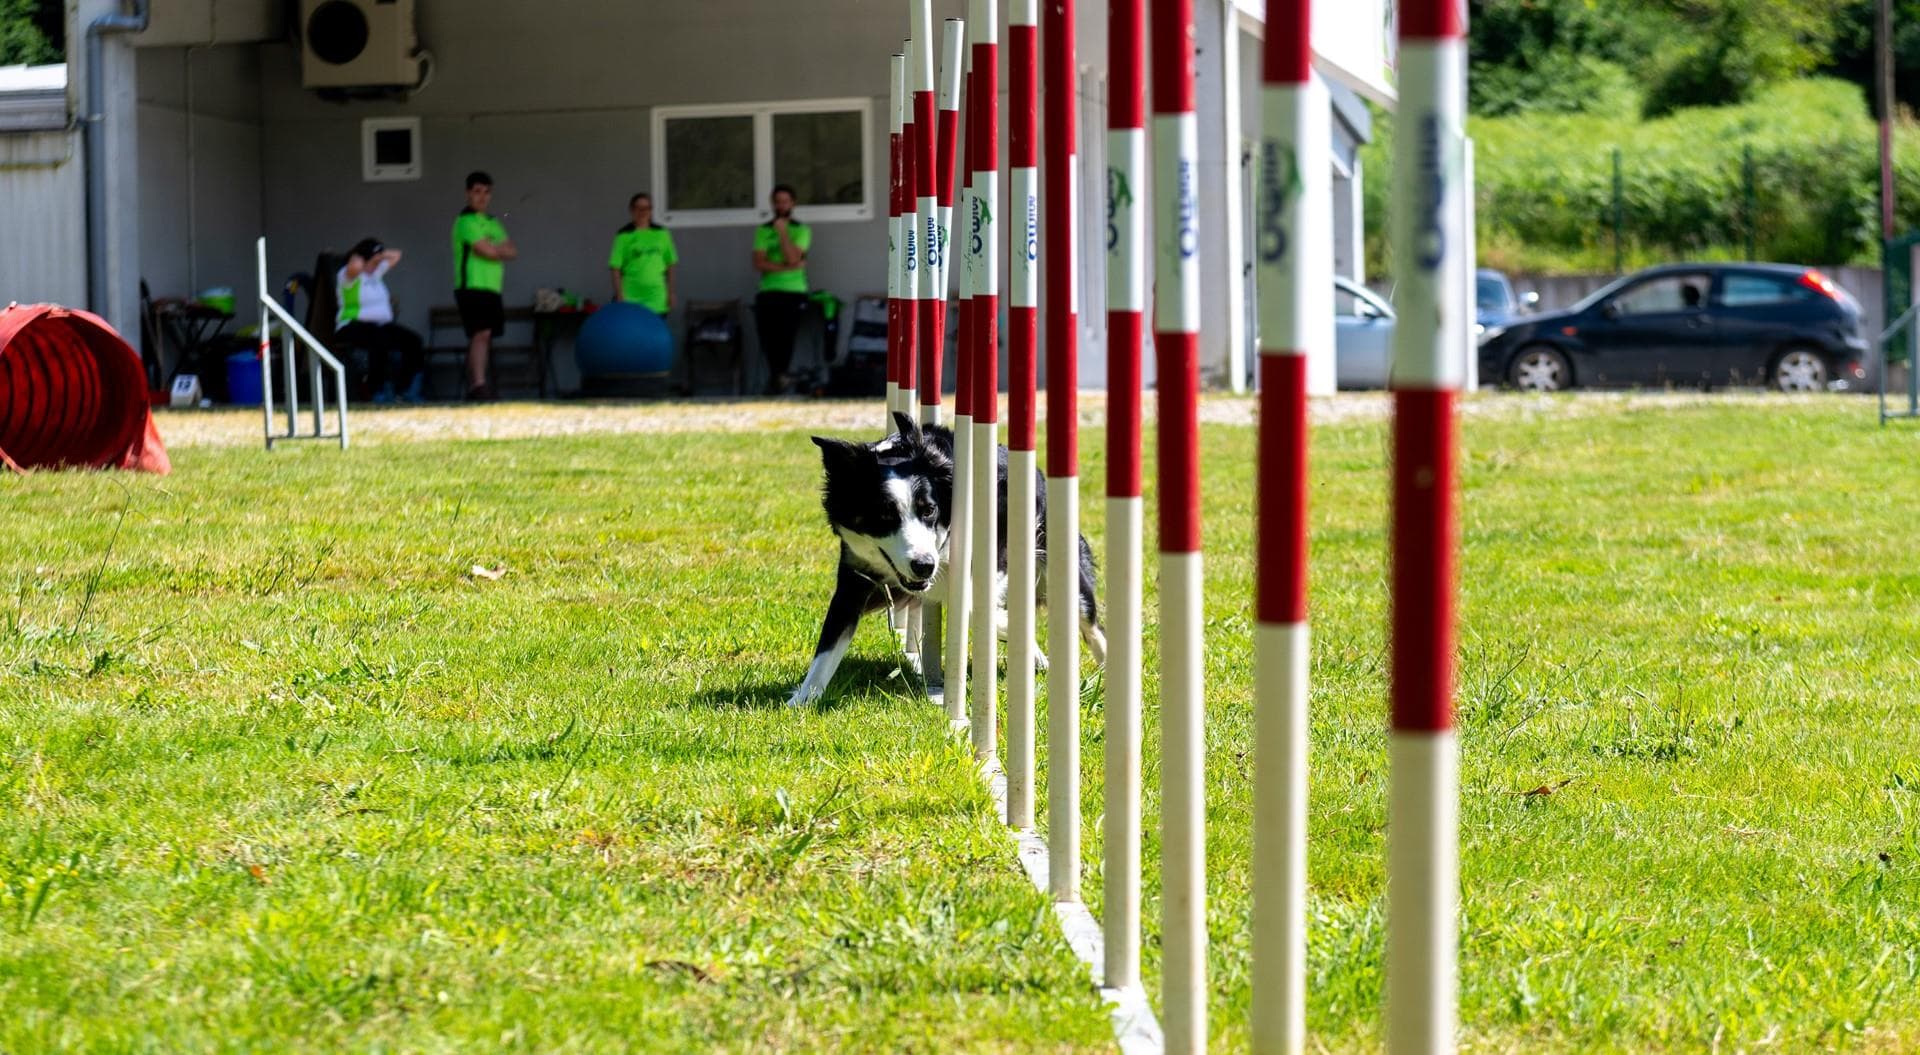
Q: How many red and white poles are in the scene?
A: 12